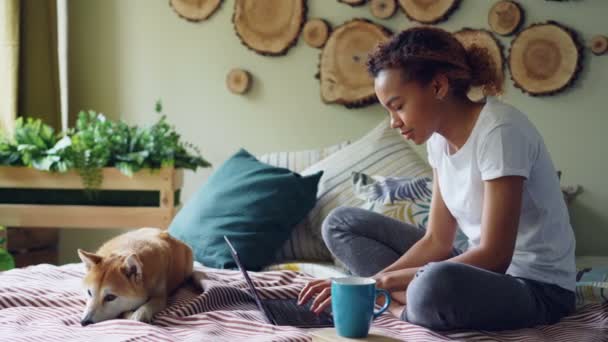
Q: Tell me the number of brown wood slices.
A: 12